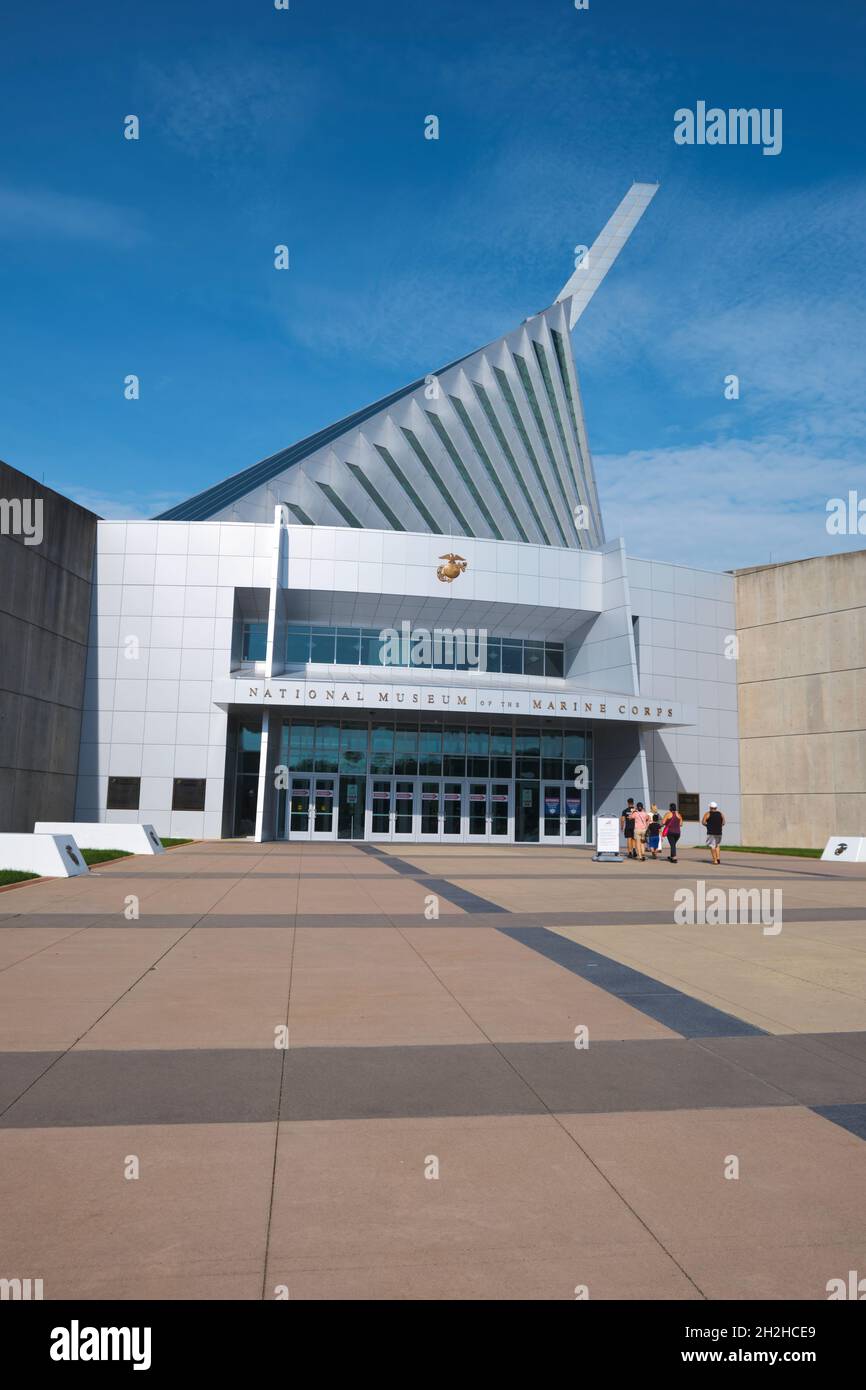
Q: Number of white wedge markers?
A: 3